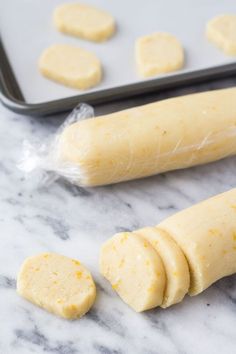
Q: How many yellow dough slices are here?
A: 7